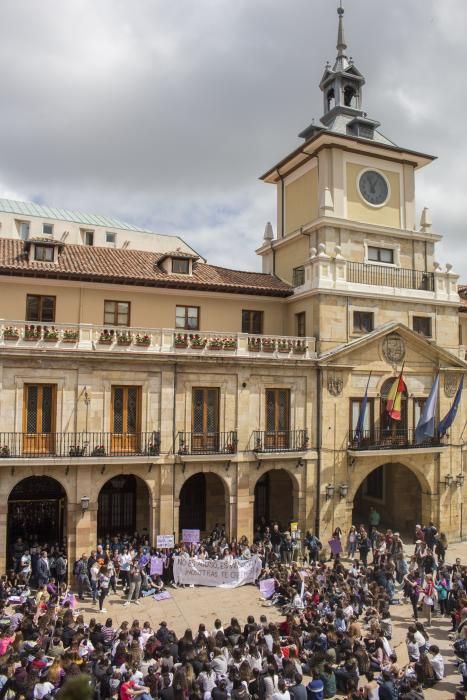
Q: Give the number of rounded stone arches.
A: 5